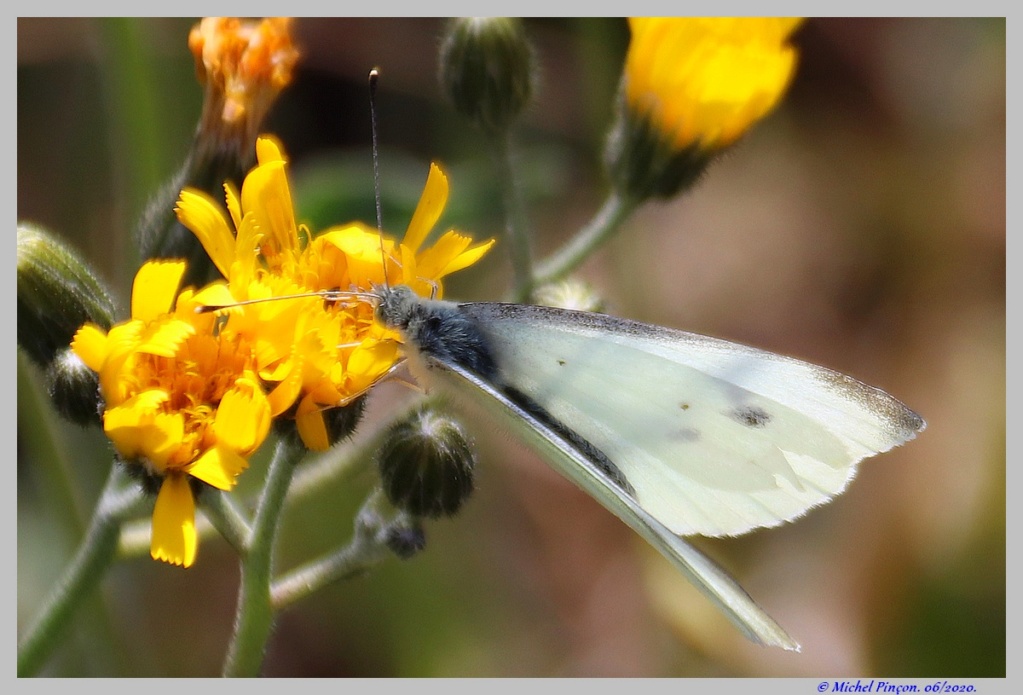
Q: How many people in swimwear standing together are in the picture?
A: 0